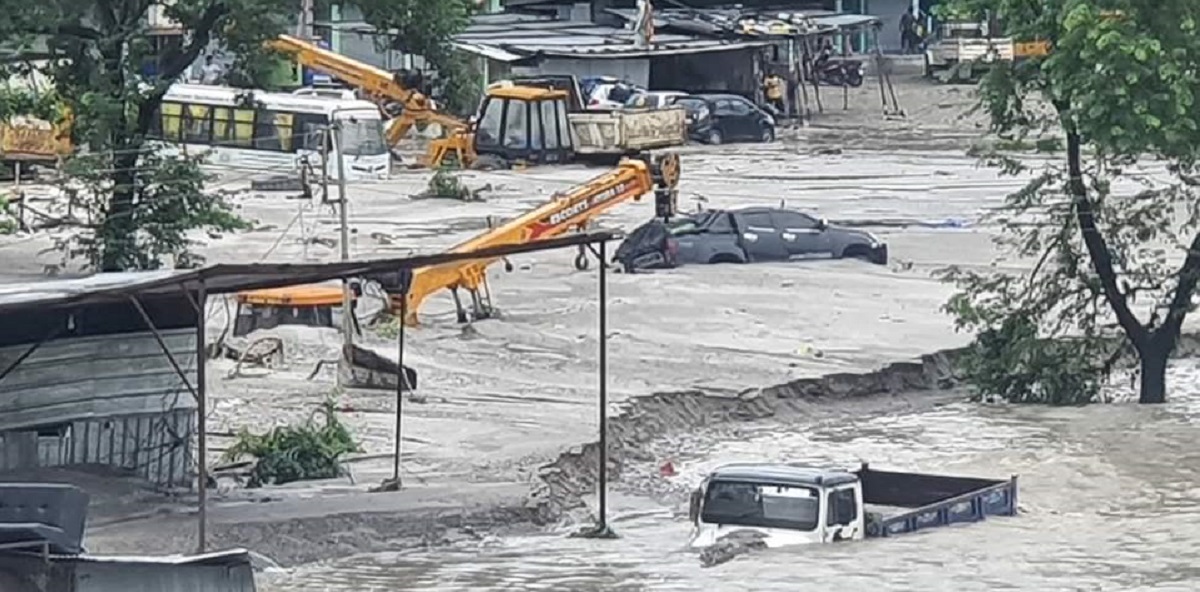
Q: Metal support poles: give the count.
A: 3